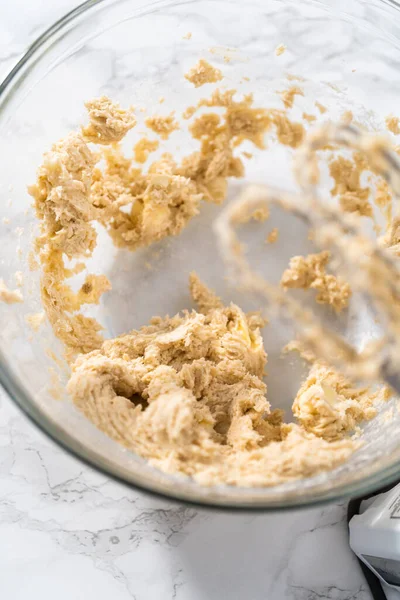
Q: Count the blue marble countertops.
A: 0